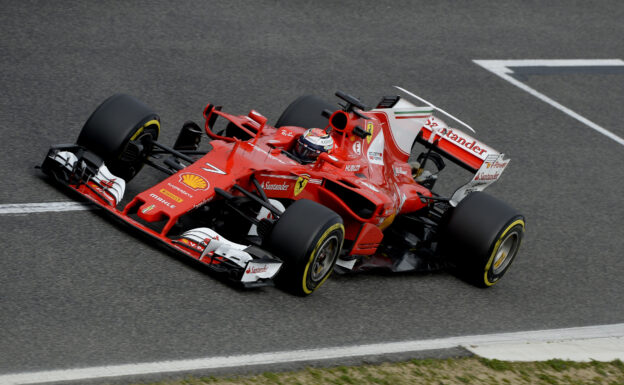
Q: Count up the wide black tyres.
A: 4